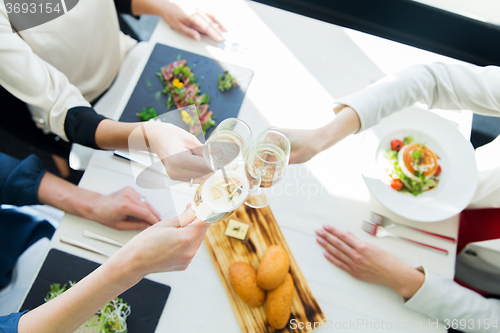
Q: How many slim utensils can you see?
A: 4